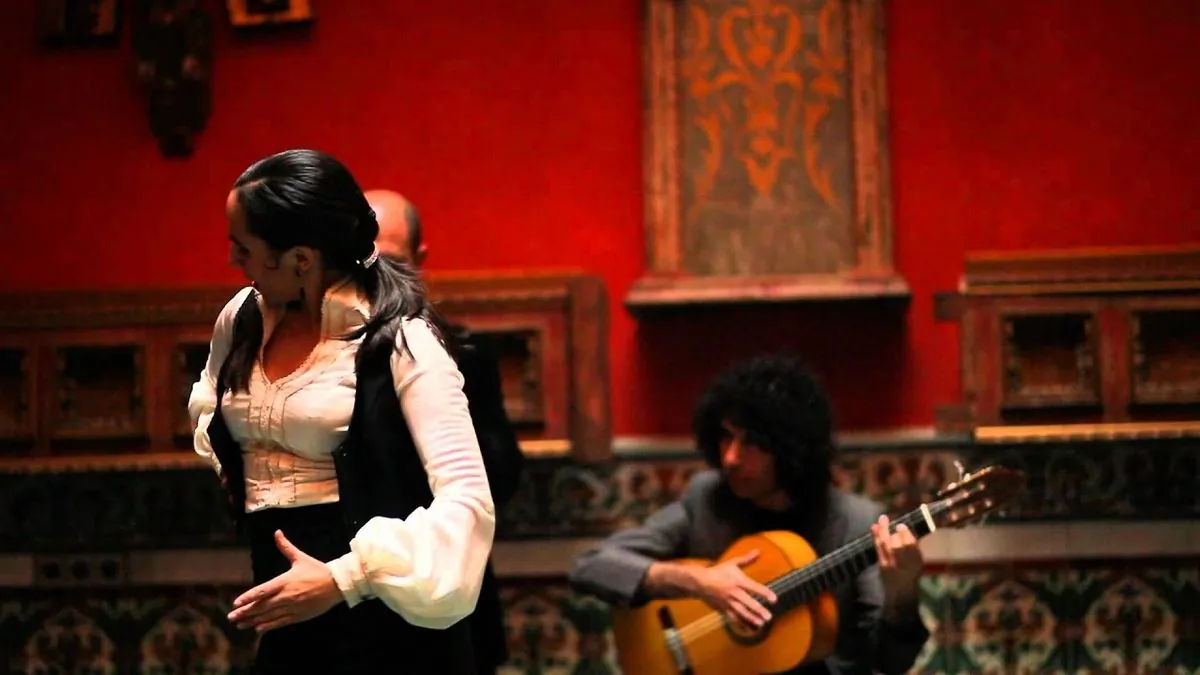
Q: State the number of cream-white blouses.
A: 1